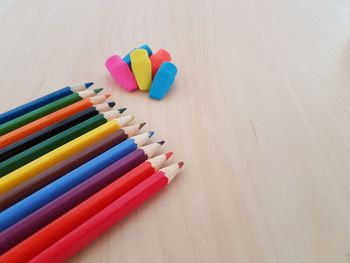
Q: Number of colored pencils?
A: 11